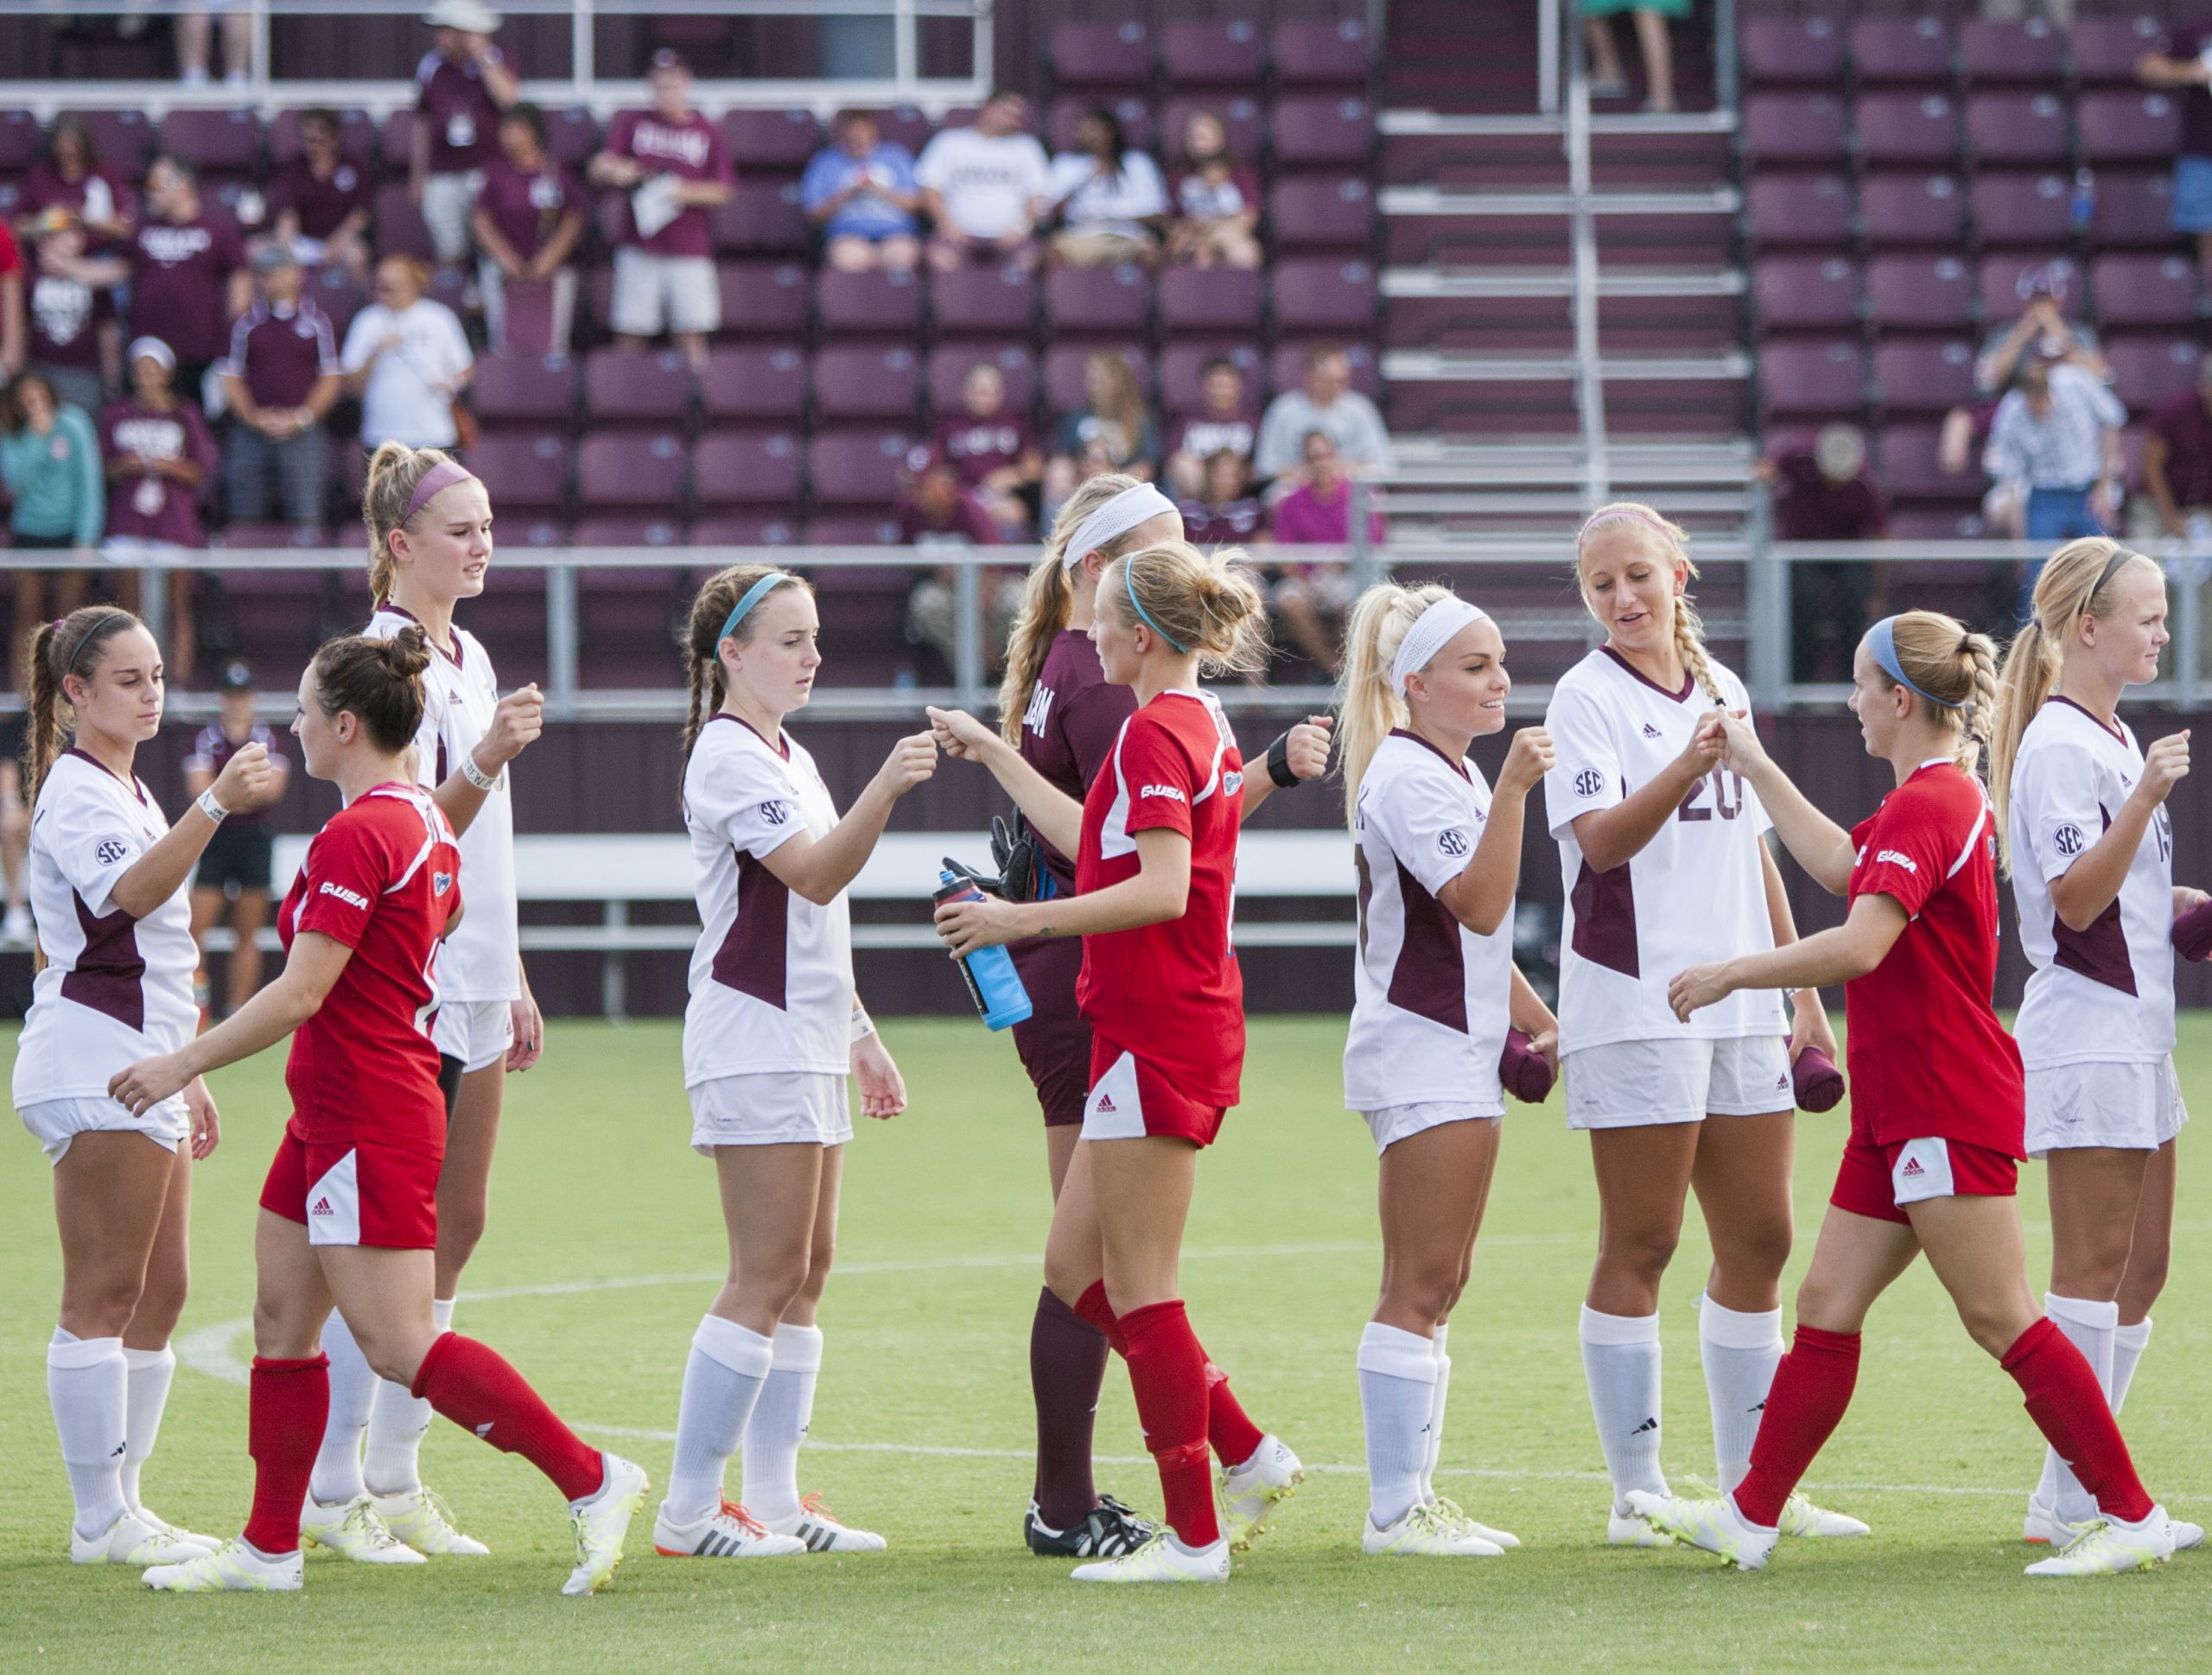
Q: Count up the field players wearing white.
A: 6